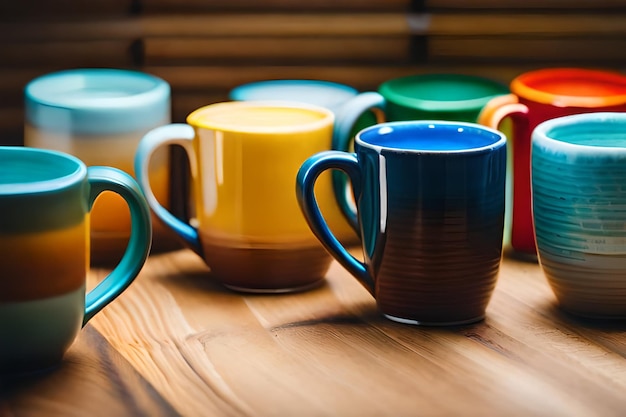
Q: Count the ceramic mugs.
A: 8